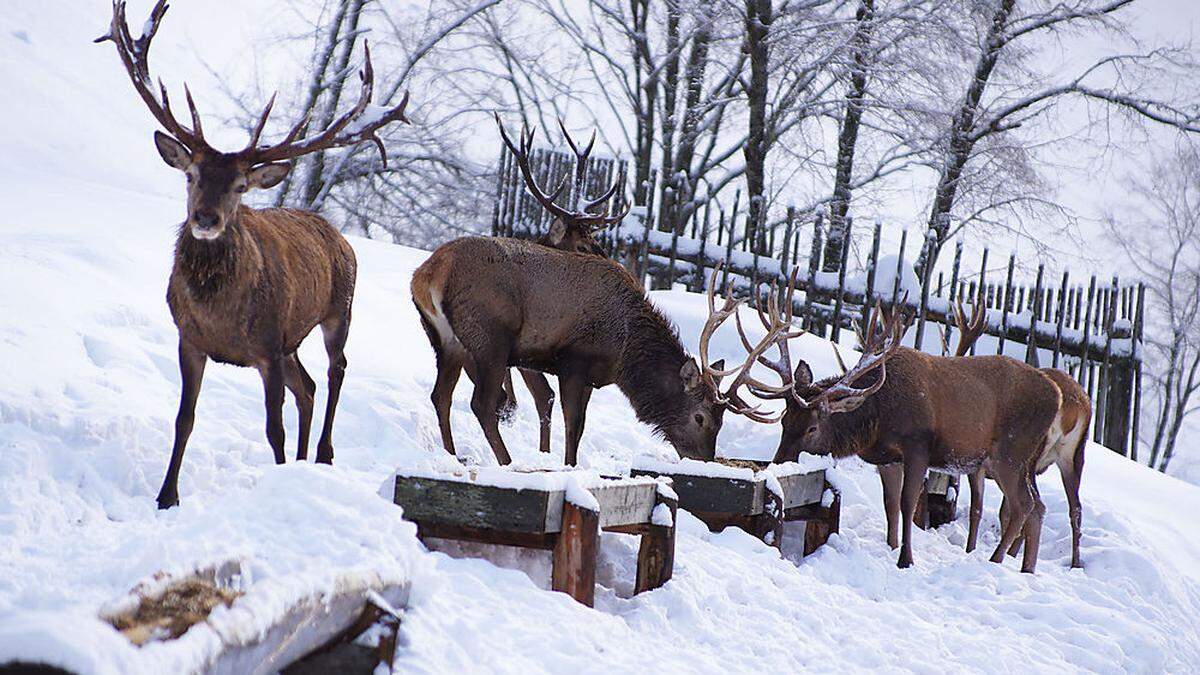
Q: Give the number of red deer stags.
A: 5